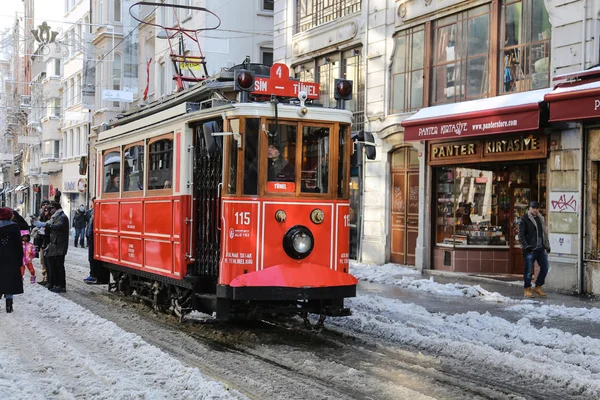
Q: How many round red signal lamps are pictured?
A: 2